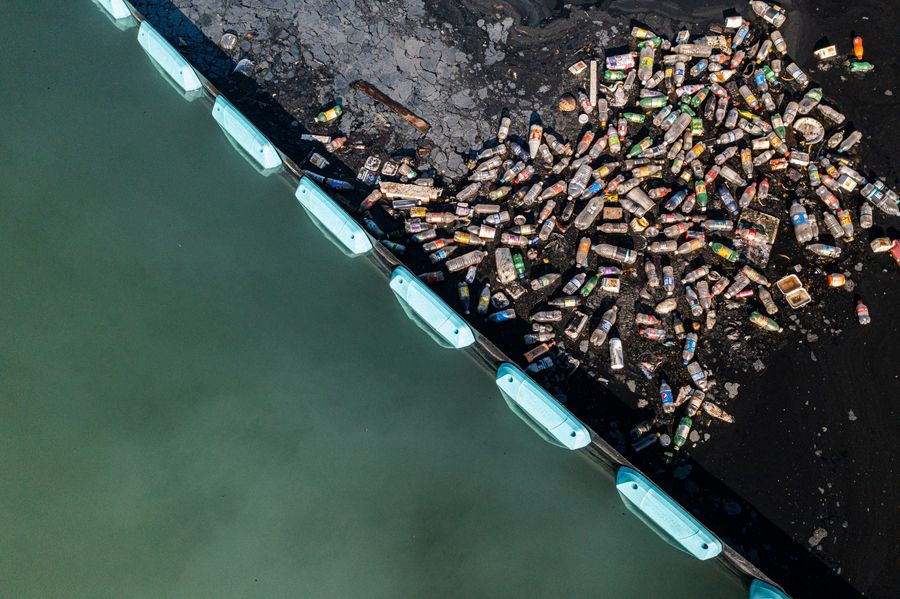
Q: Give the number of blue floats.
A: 8